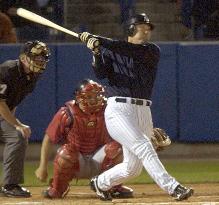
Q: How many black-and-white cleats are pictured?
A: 2